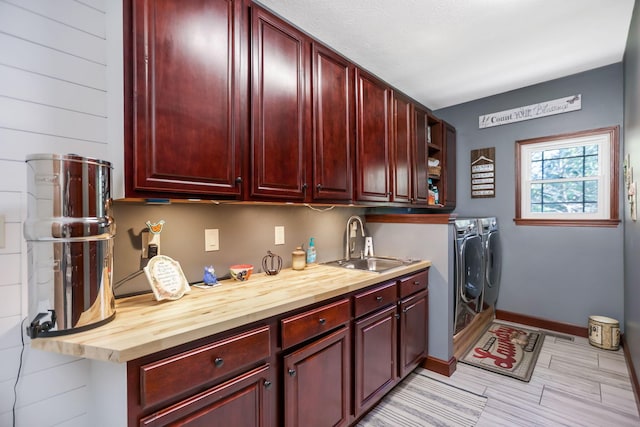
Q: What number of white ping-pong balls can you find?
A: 0